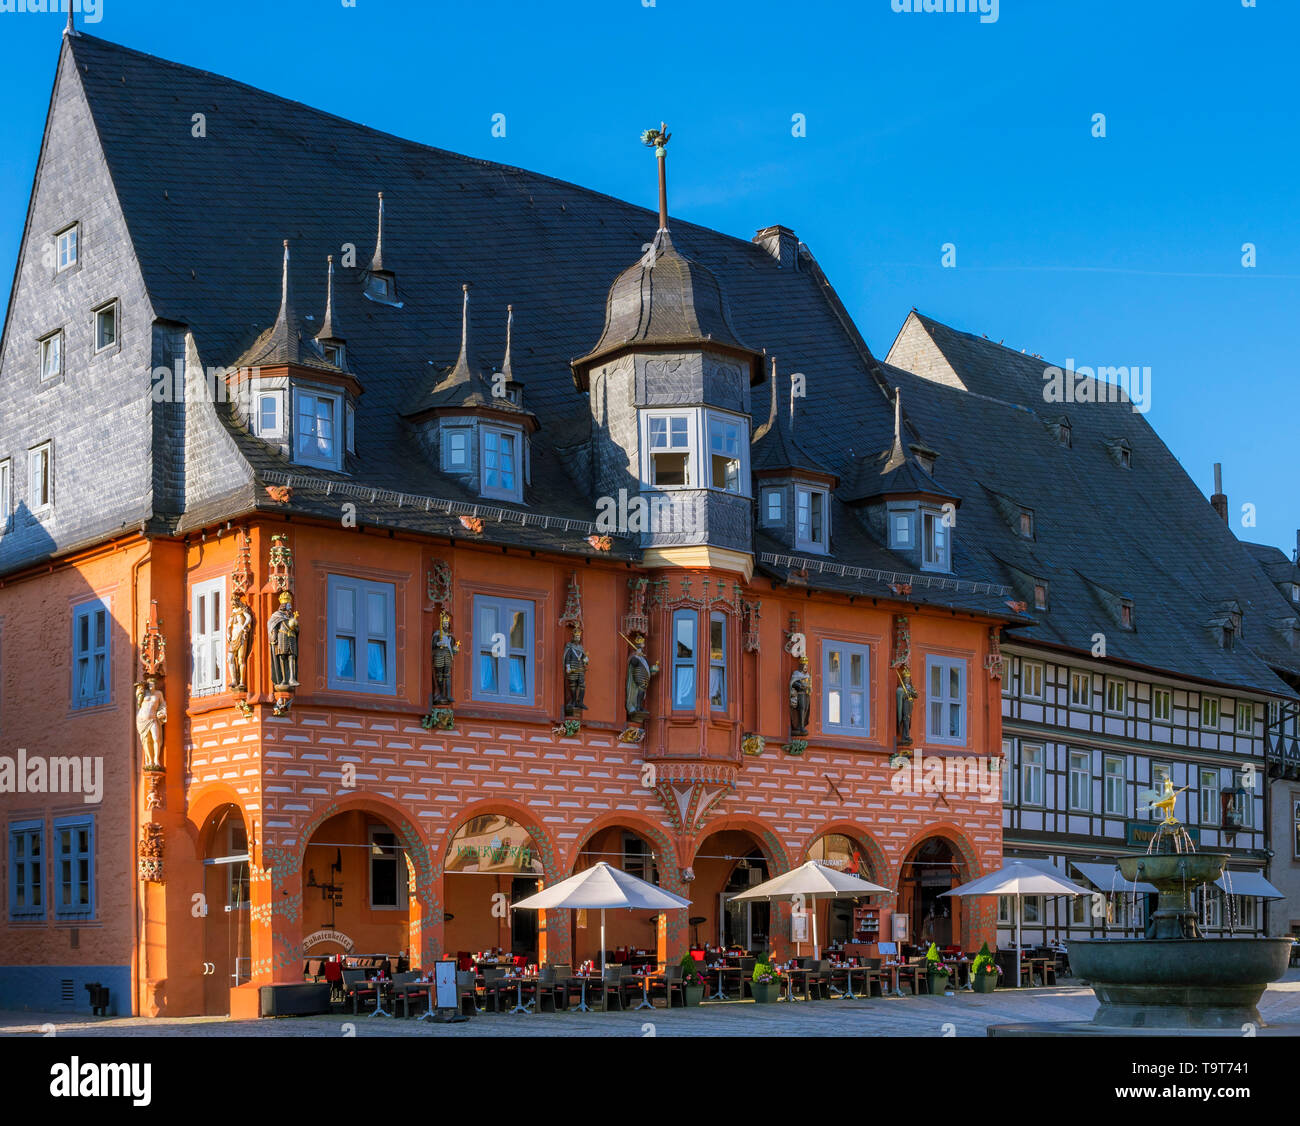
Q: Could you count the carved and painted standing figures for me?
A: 8